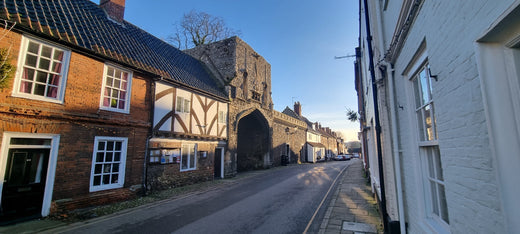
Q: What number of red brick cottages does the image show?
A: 1